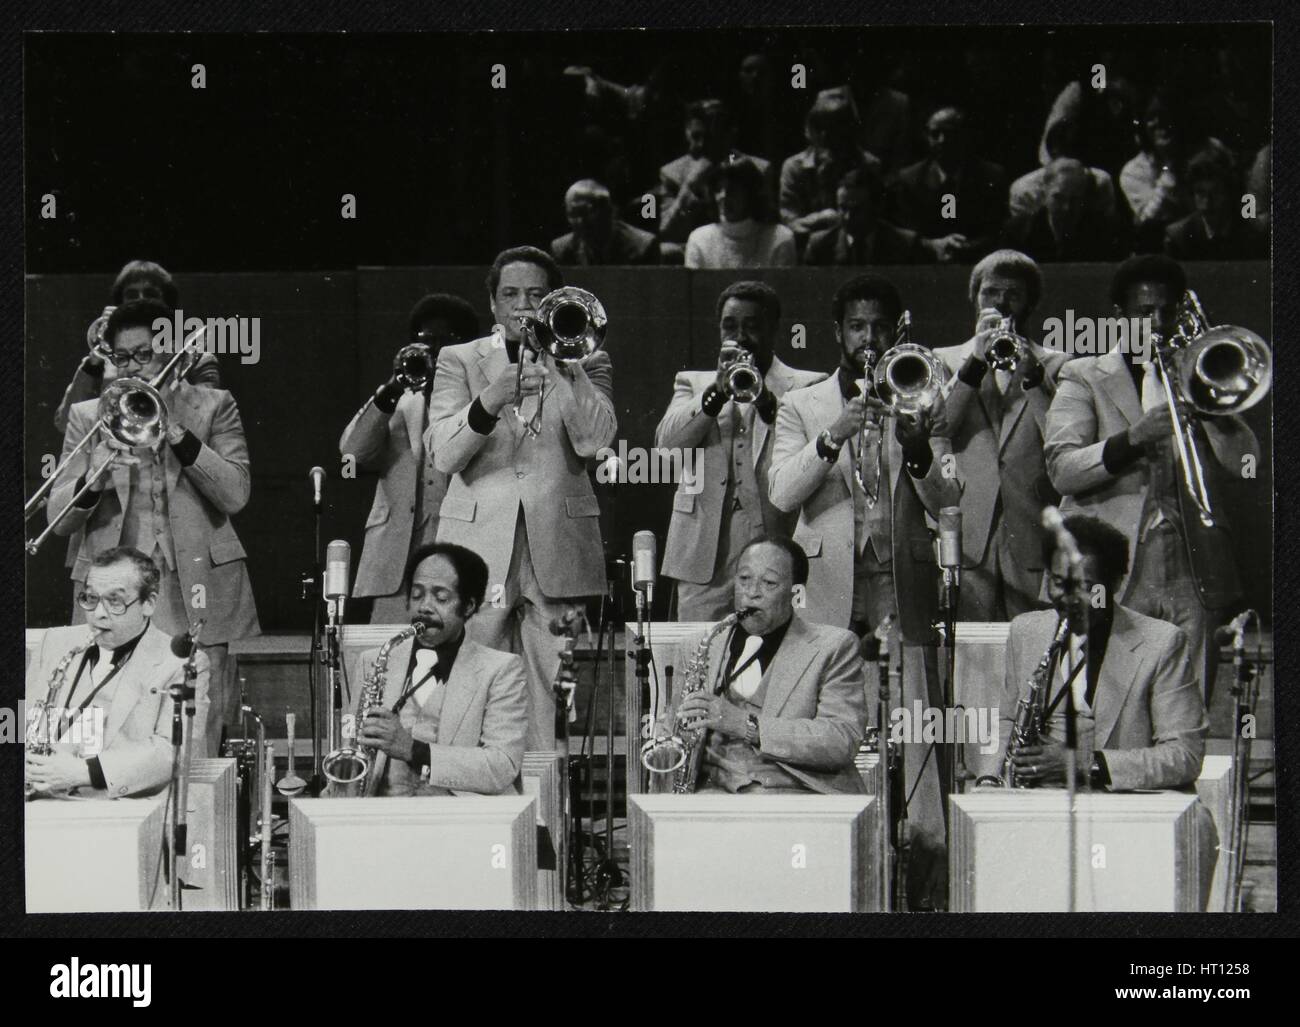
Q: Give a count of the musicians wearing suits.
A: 12